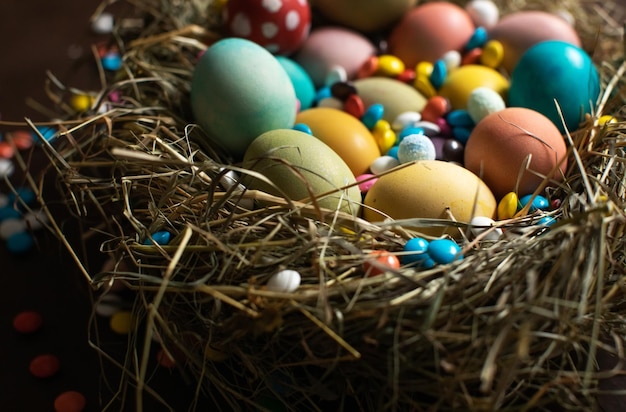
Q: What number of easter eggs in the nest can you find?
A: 14